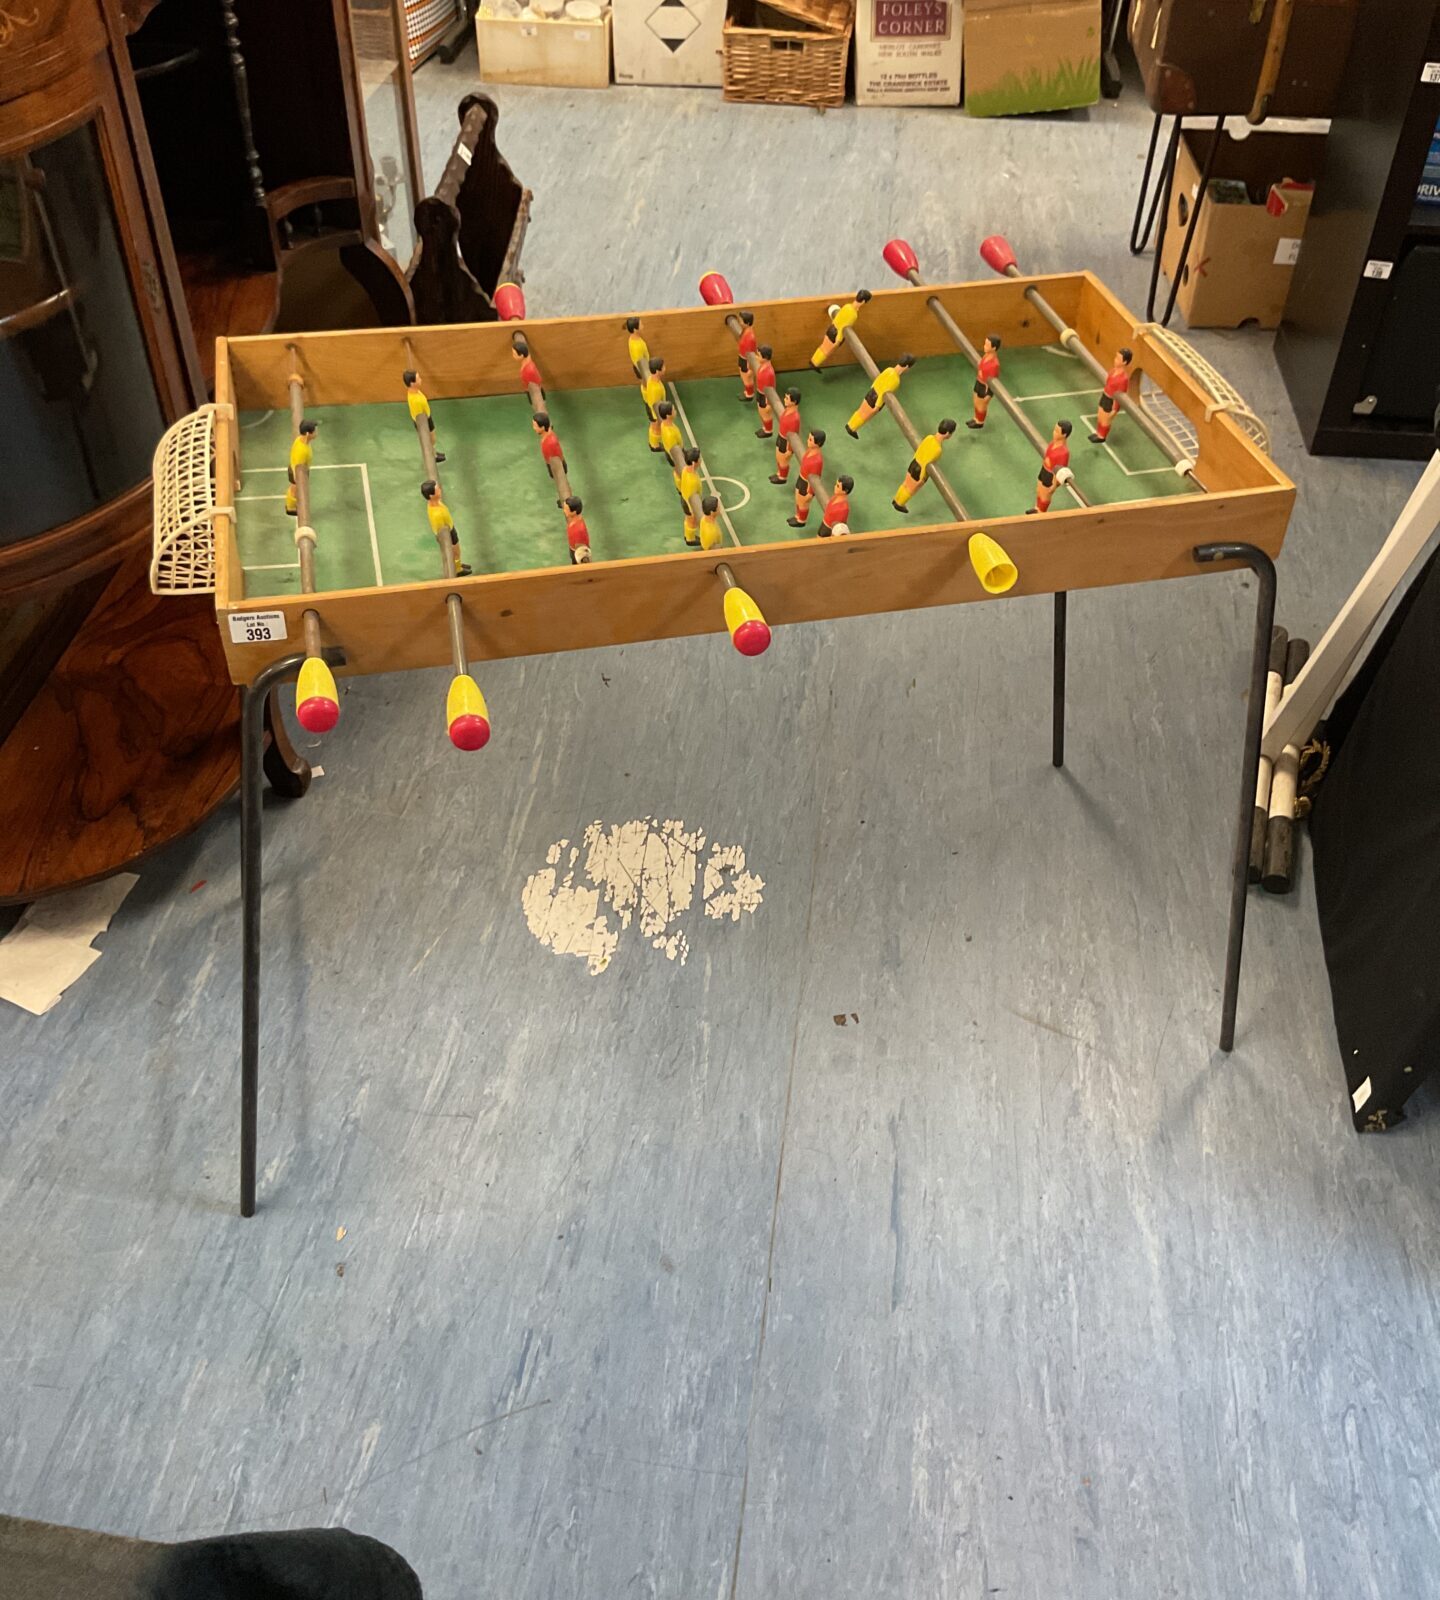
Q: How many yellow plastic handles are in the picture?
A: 4